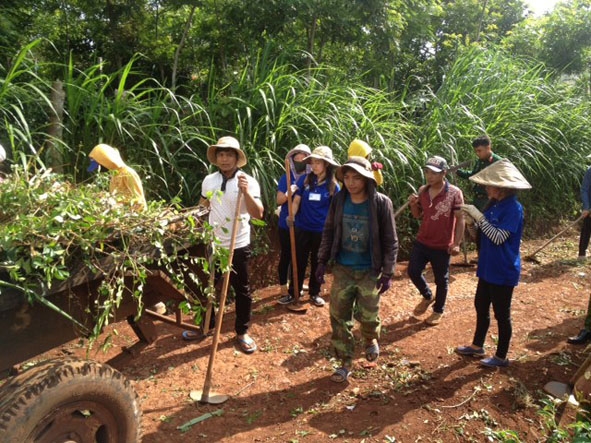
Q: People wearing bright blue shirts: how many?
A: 3